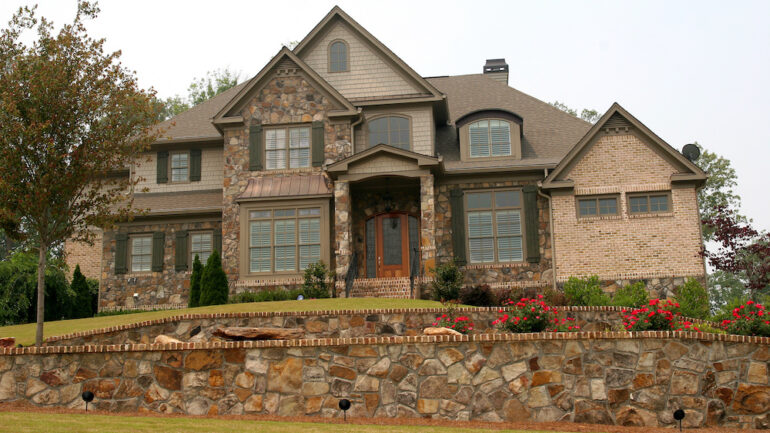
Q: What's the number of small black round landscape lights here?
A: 3